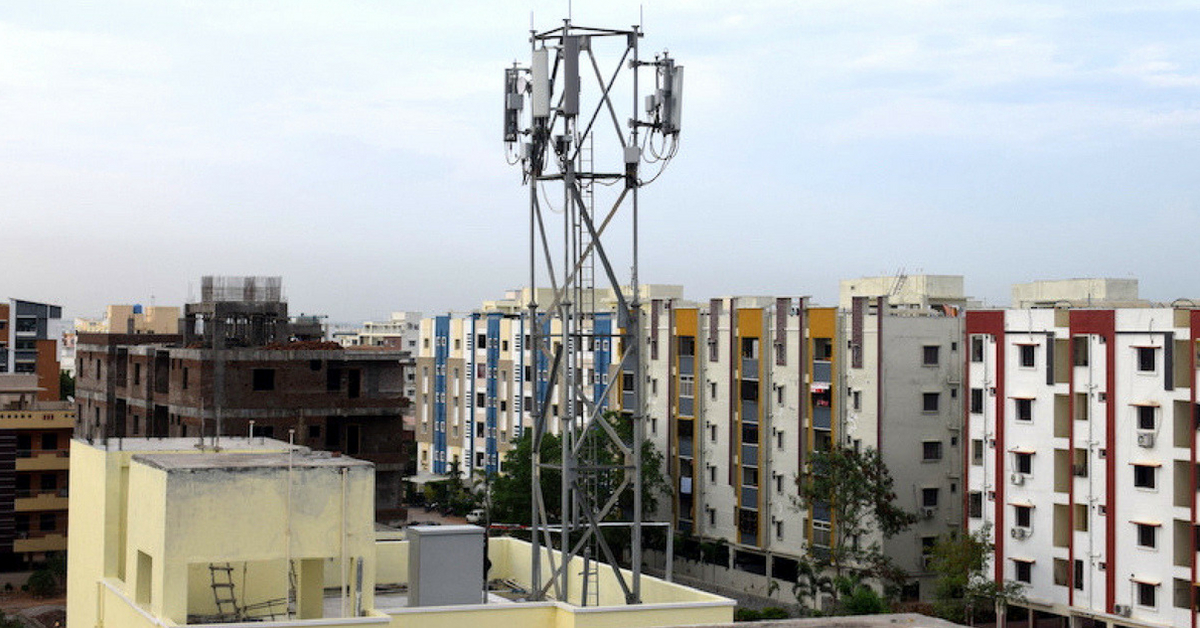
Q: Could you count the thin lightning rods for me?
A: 3